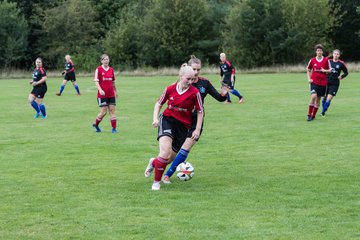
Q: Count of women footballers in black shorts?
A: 8